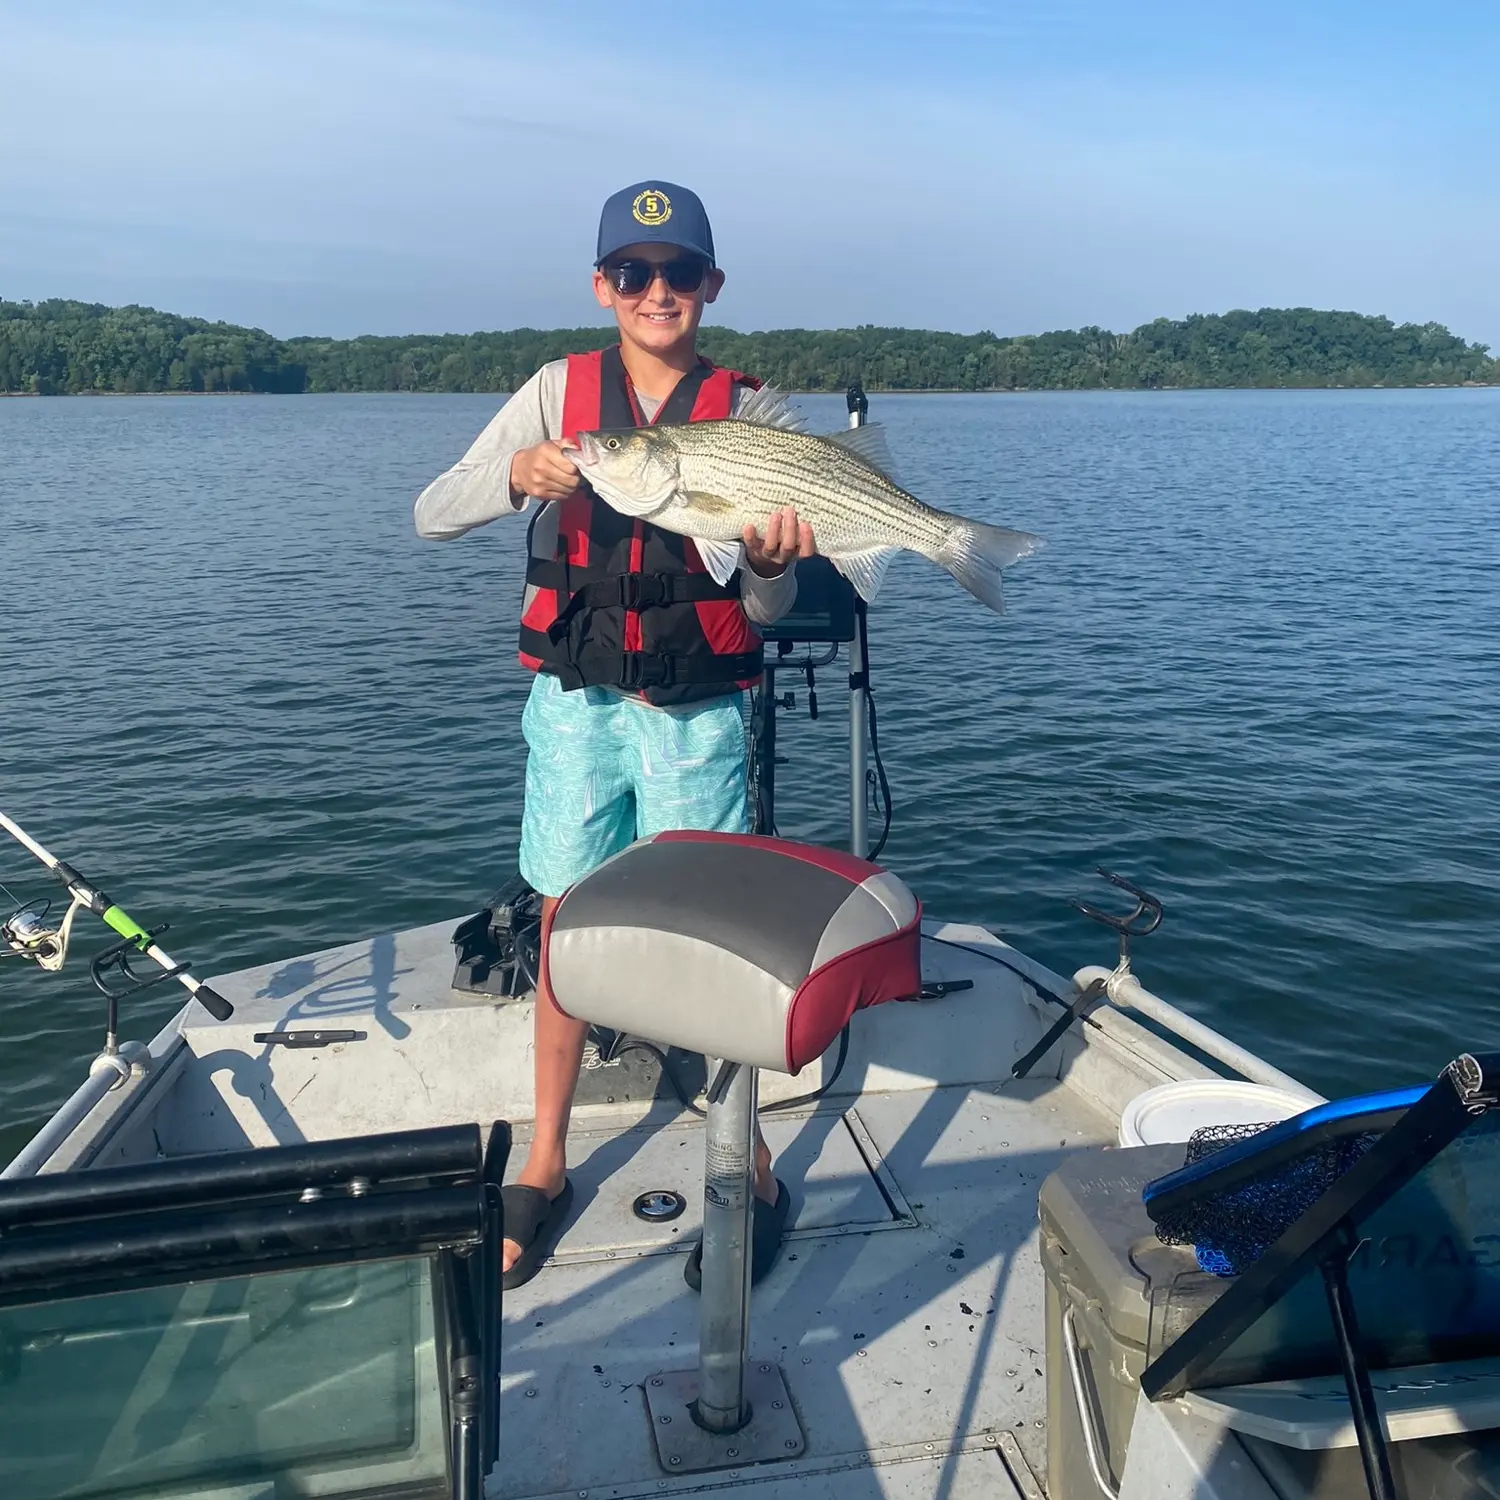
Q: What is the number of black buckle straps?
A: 2